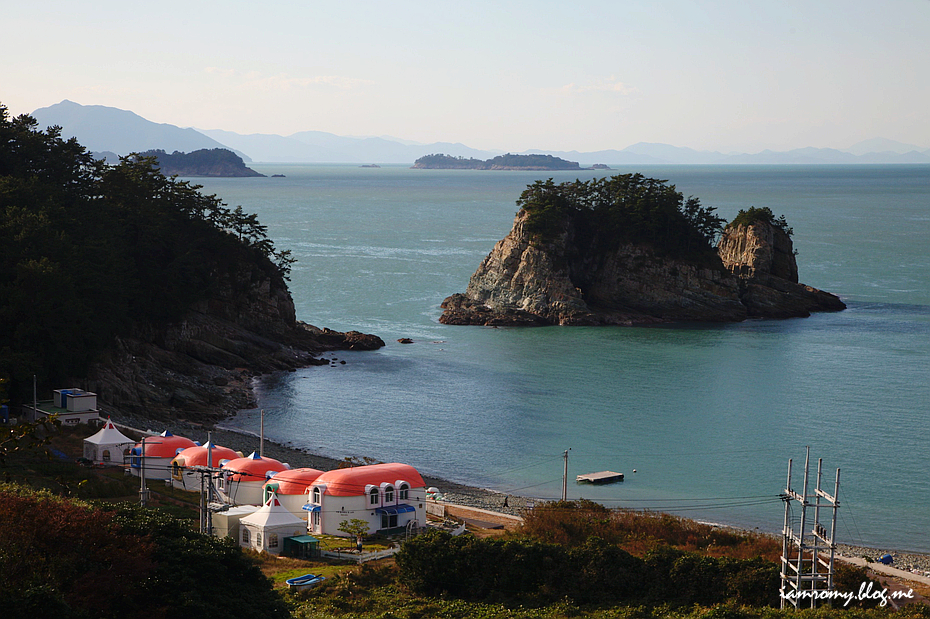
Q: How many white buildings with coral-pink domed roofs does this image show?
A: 5